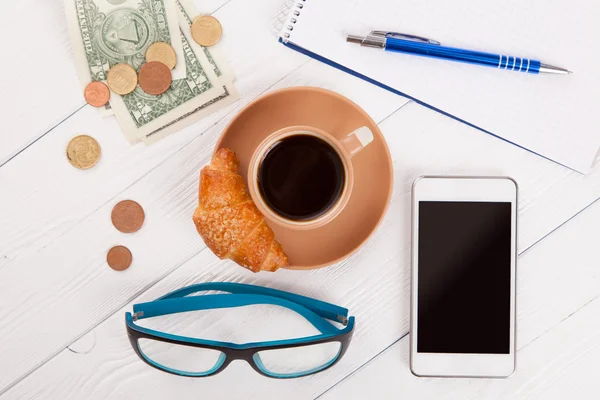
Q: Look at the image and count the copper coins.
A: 4